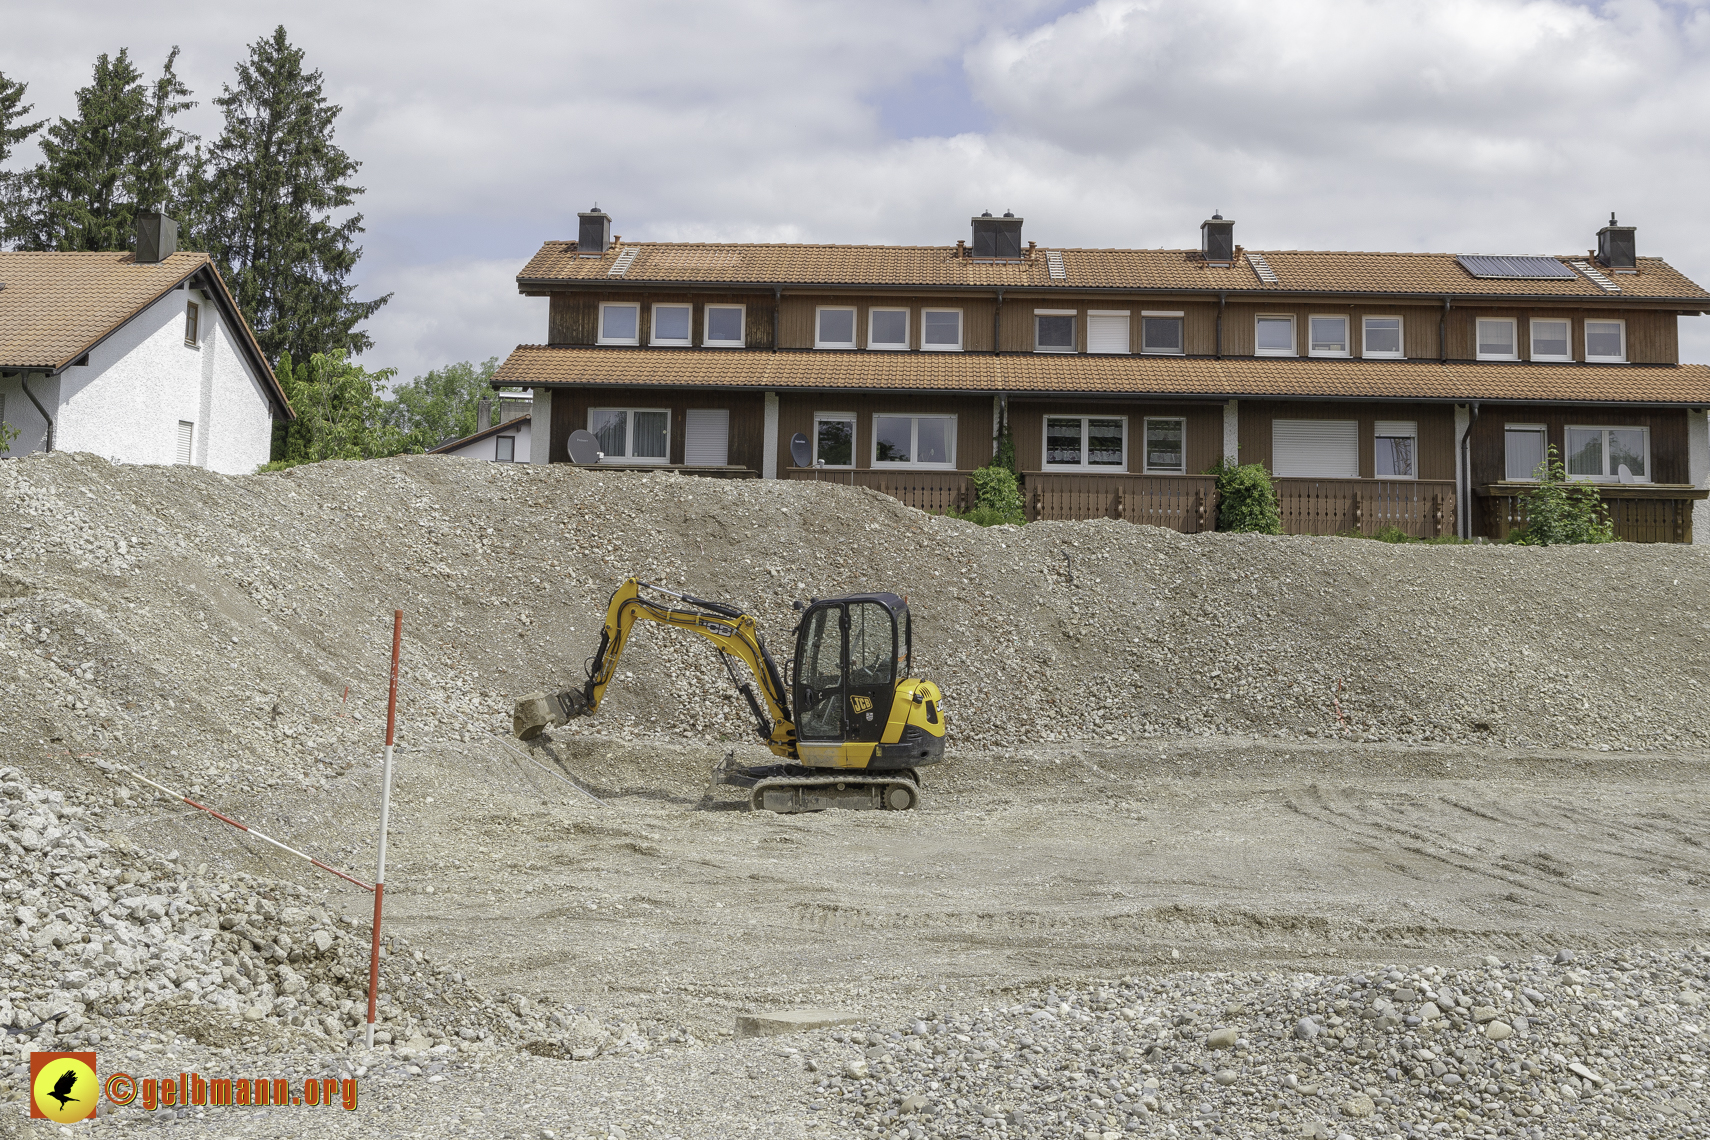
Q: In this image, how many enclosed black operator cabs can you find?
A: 1